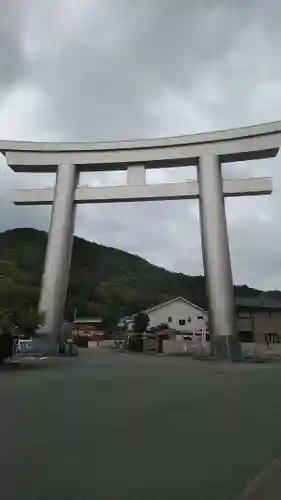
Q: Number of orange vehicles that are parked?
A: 0